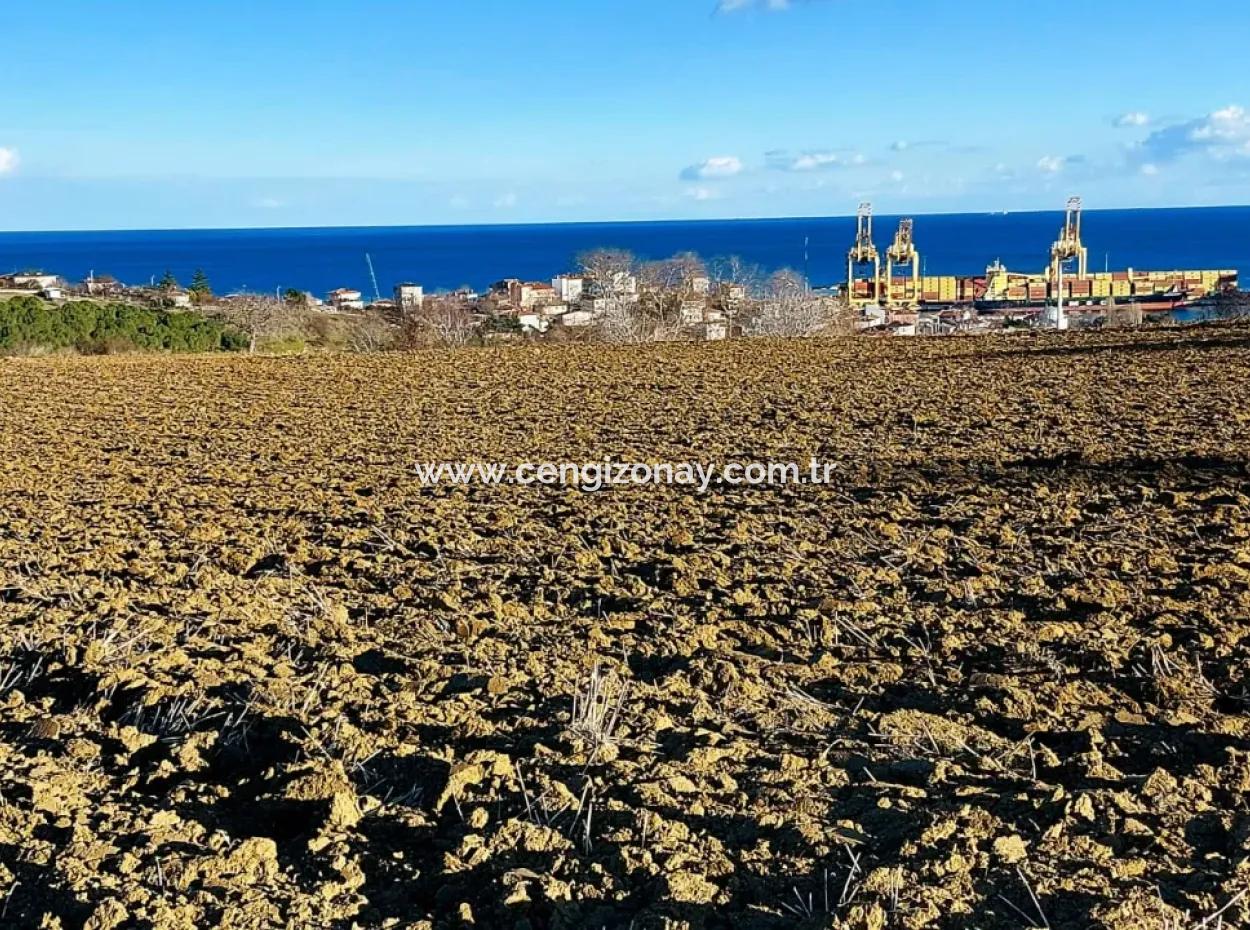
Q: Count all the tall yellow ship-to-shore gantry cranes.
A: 3